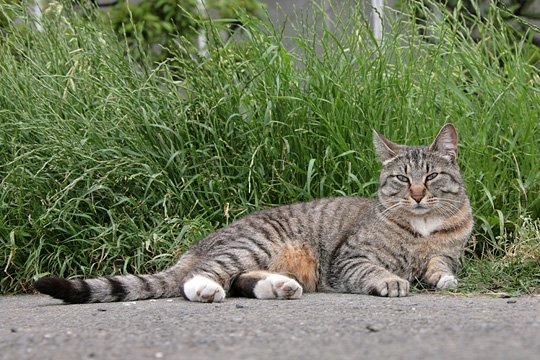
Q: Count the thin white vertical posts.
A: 3